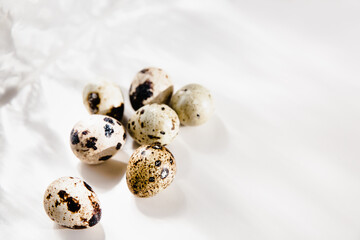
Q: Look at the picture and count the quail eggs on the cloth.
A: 7